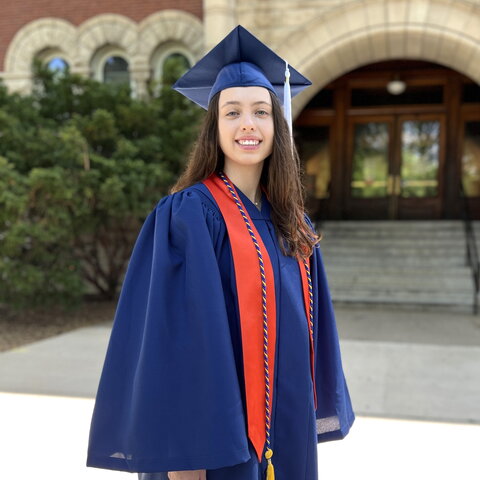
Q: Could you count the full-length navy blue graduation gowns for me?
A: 1